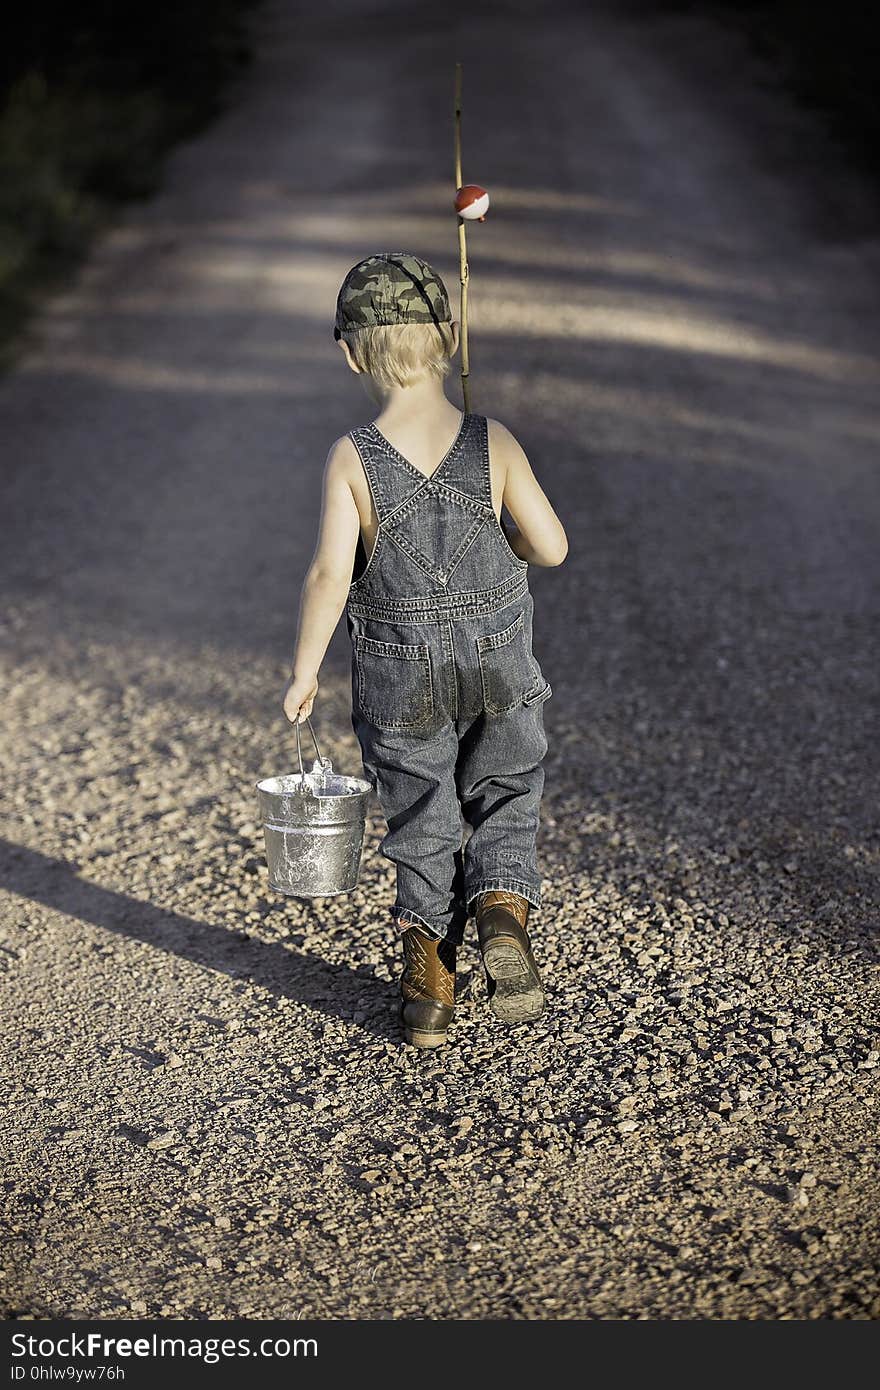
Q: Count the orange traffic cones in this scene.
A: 0